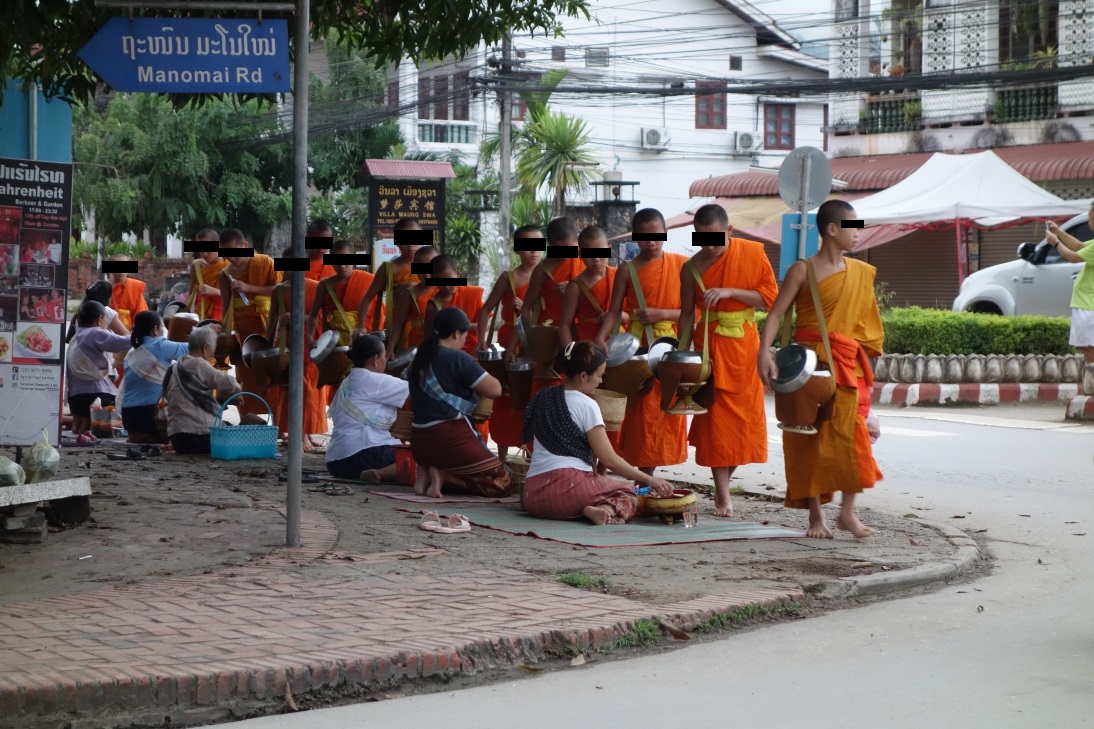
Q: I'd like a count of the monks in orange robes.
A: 15